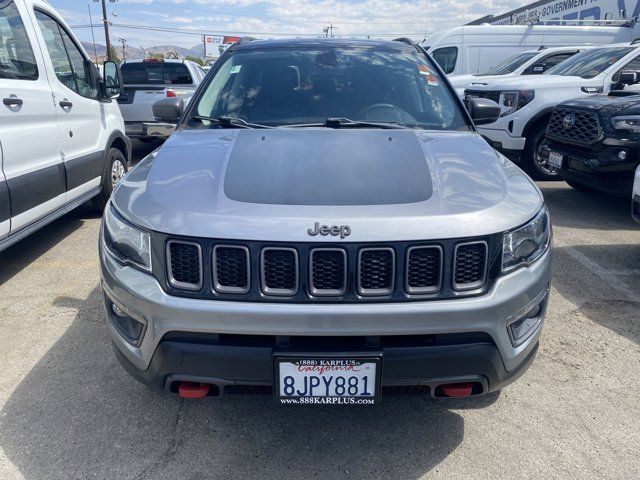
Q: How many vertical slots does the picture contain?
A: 7